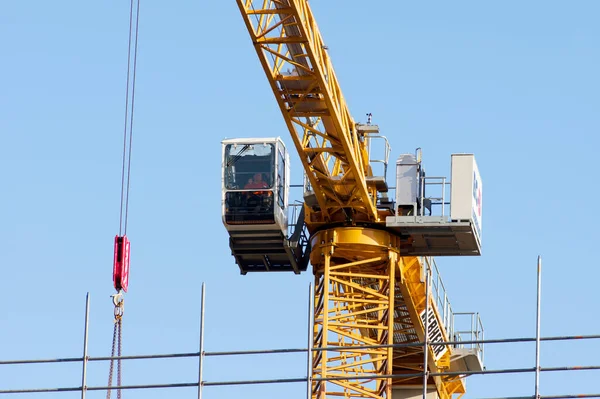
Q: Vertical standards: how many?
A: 5